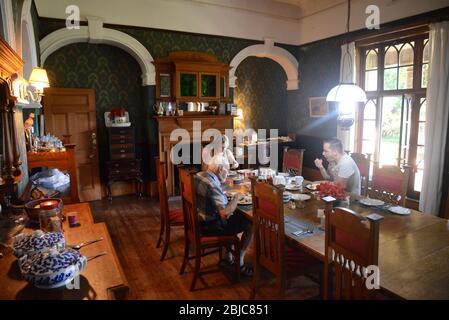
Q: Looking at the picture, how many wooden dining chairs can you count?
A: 7